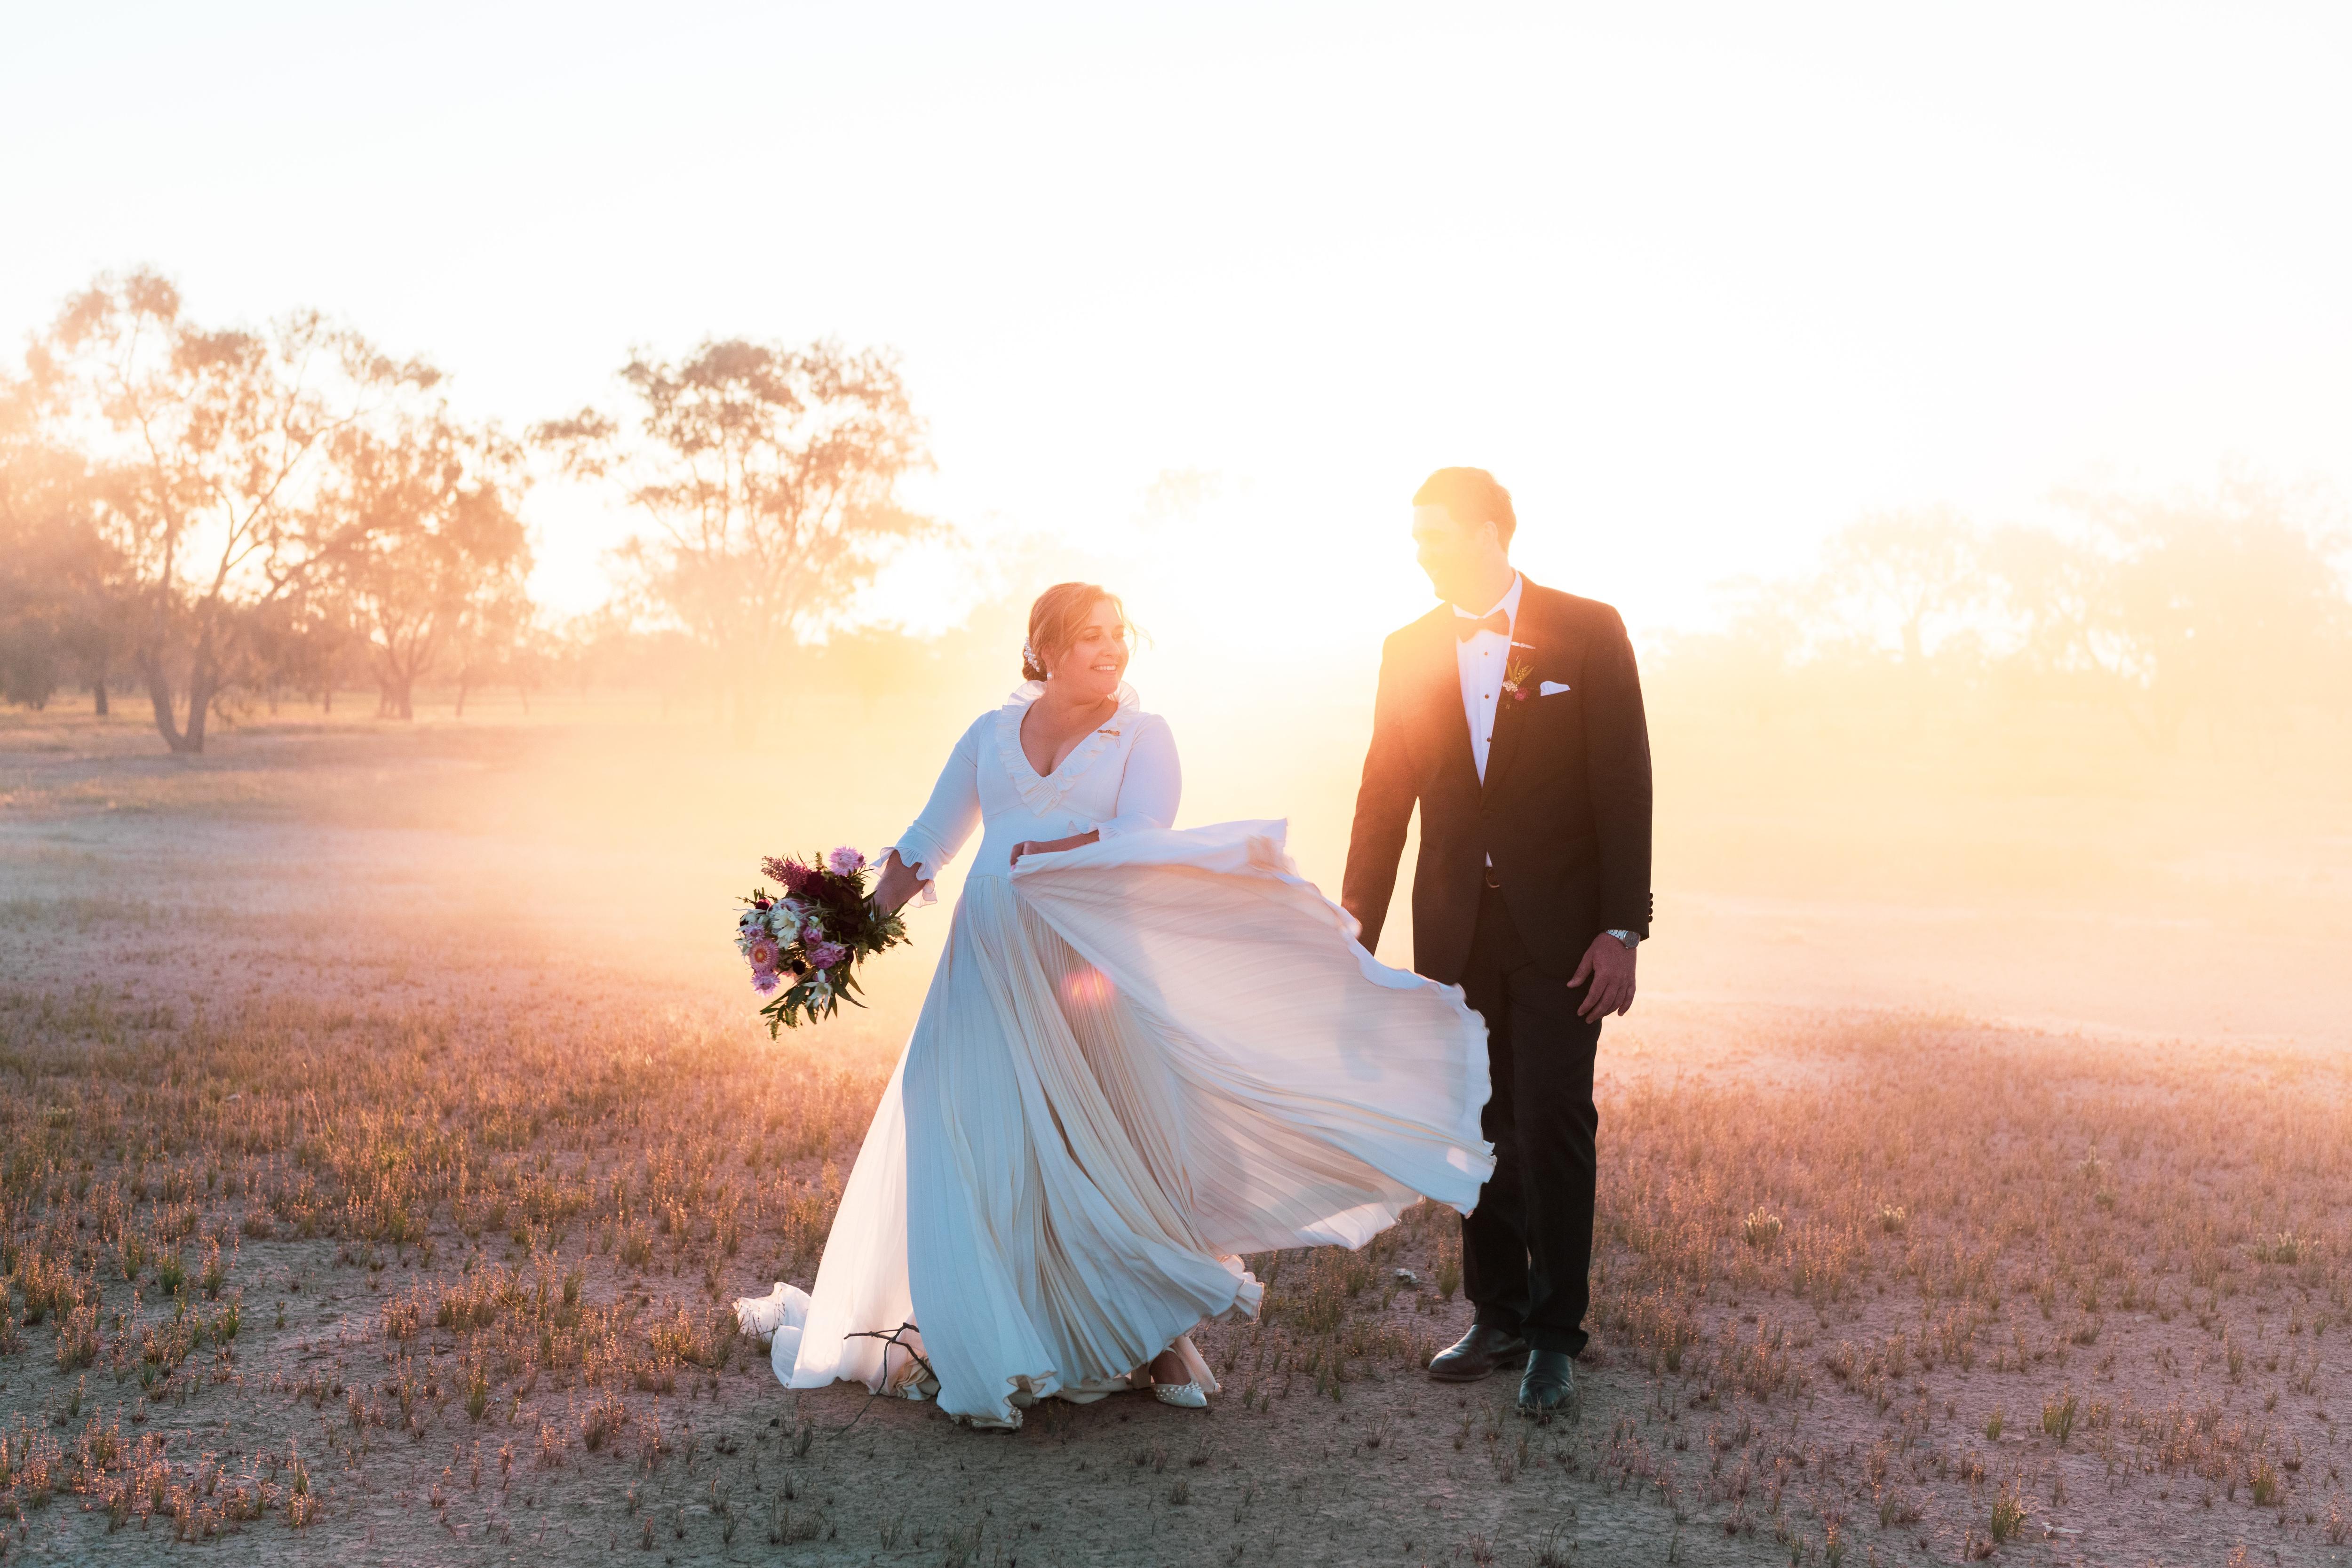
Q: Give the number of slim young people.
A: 1